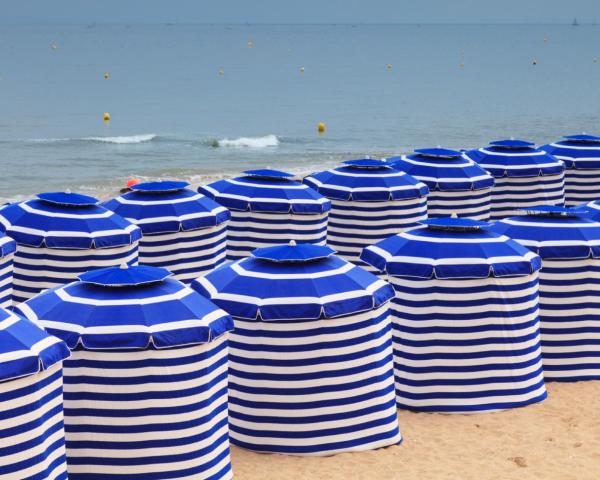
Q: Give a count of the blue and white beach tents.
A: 14